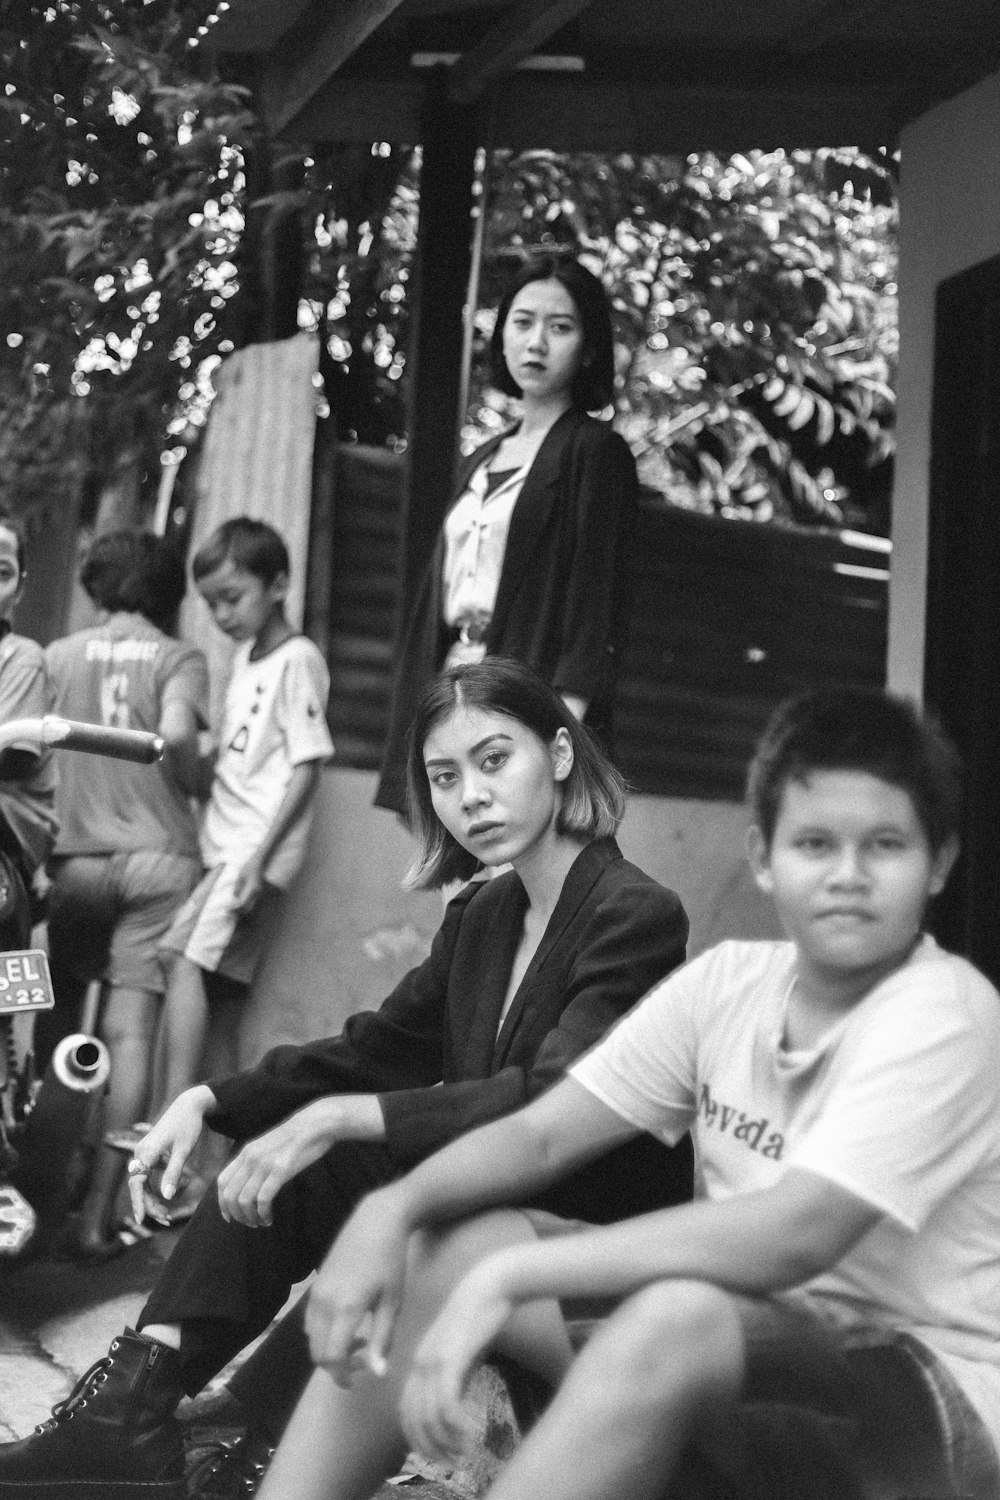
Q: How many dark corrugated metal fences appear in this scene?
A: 1